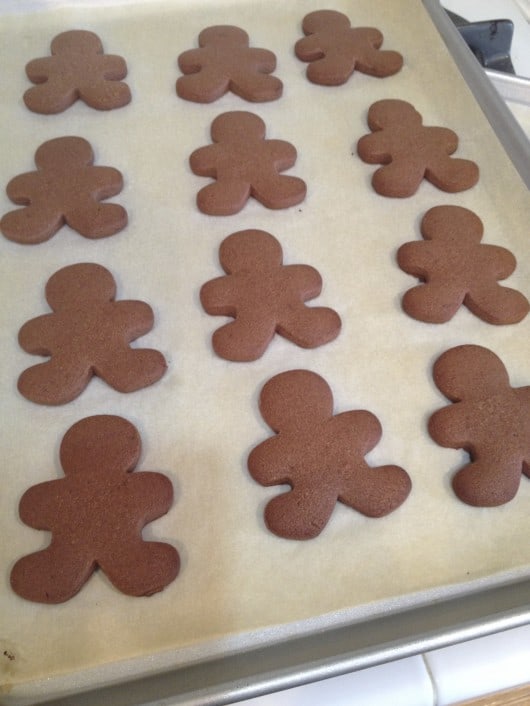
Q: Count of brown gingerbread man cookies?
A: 12